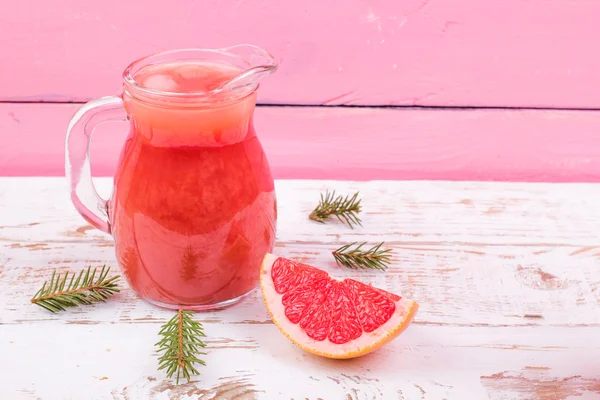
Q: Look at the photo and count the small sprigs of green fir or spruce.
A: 4